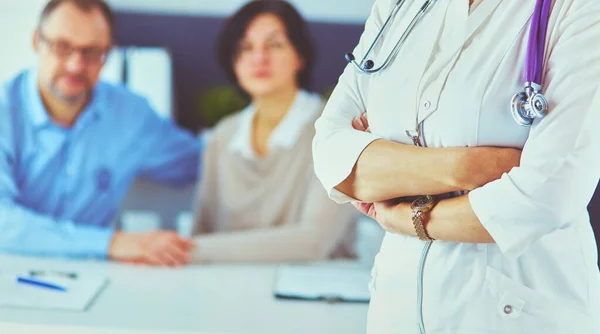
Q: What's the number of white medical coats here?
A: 1